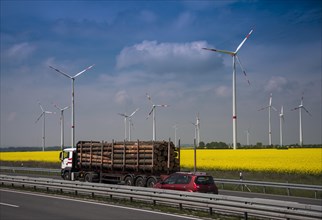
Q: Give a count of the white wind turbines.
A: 14